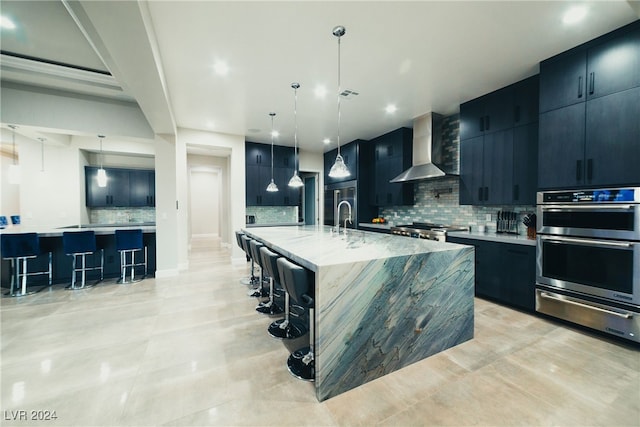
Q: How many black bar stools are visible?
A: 5